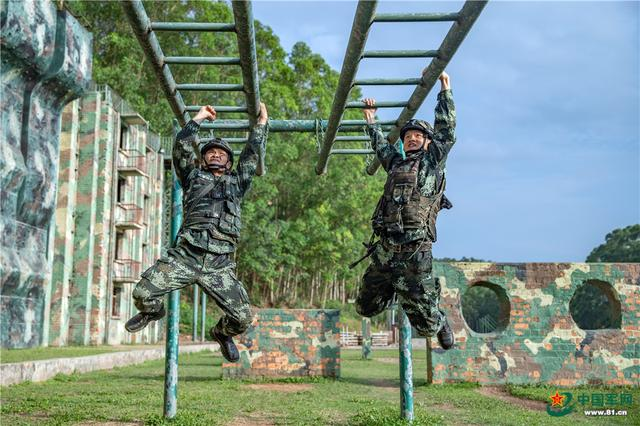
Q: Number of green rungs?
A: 14